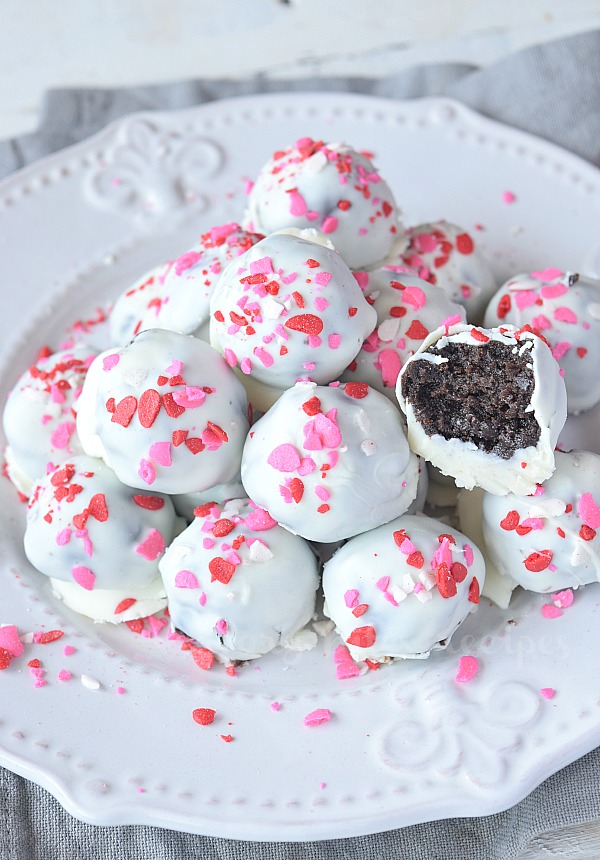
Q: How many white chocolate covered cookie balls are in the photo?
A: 14